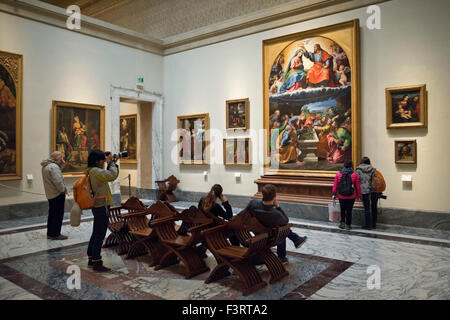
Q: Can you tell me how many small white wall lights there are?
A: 4